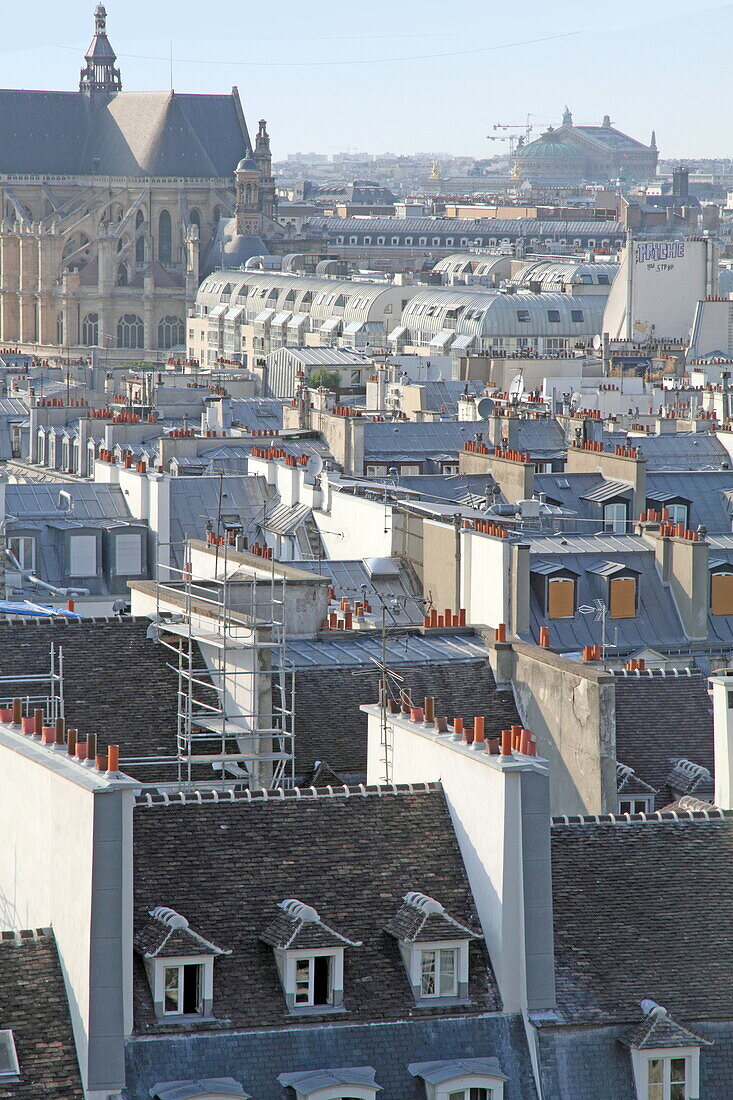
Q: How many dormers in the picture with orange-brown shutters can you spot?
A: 3